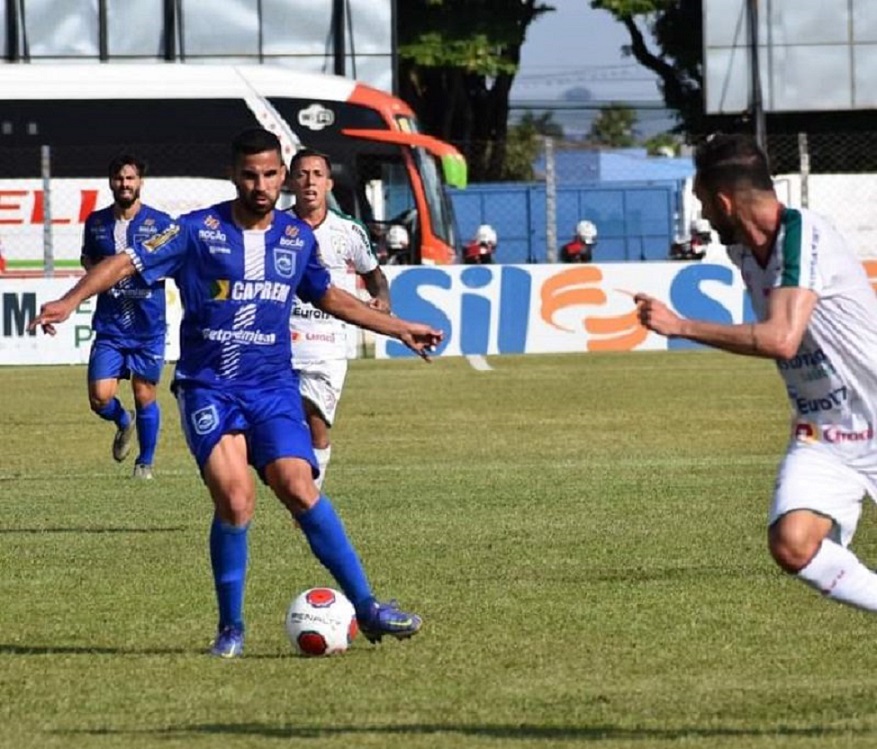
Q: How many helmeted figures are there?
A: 4